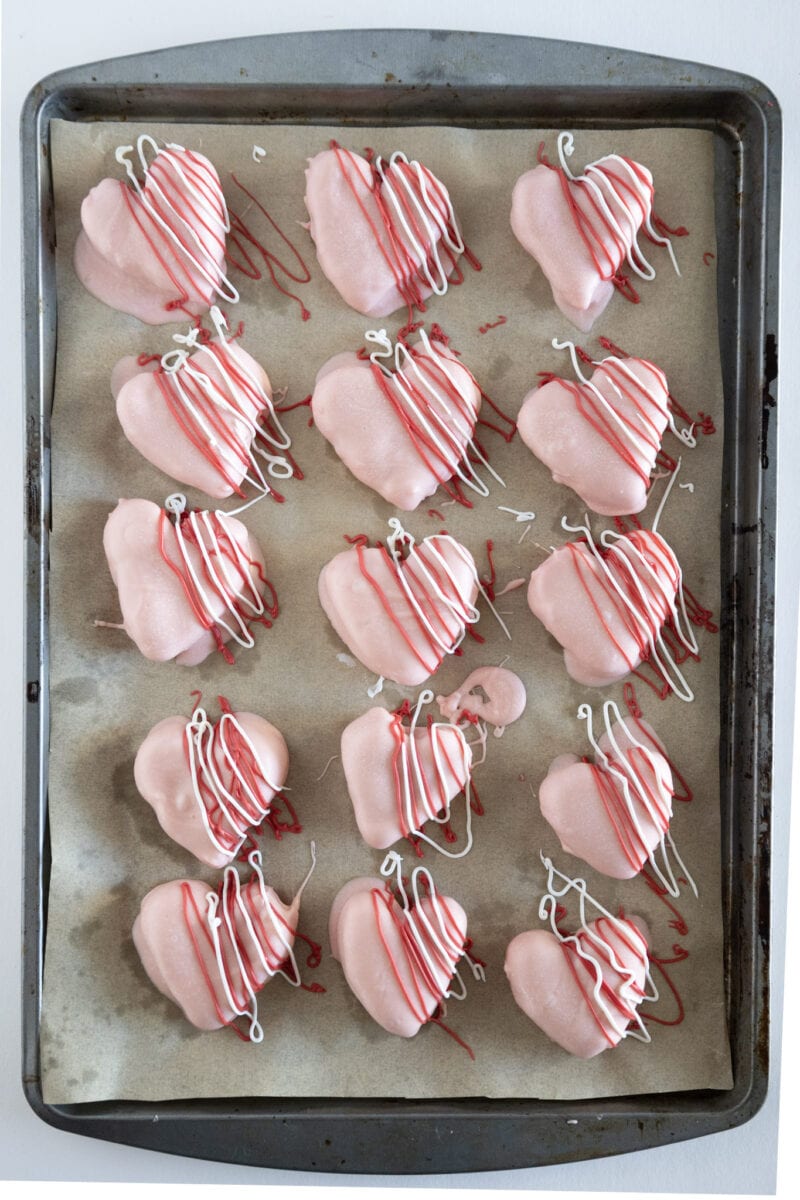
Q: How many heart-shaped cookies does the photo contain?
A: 15